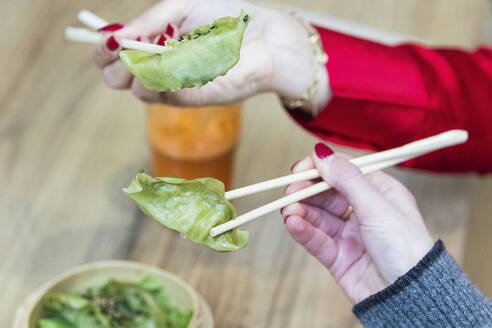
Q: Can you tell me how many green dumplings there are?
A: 2